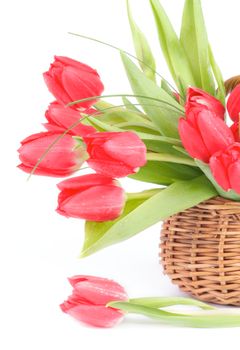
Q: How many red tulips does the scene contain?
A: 10